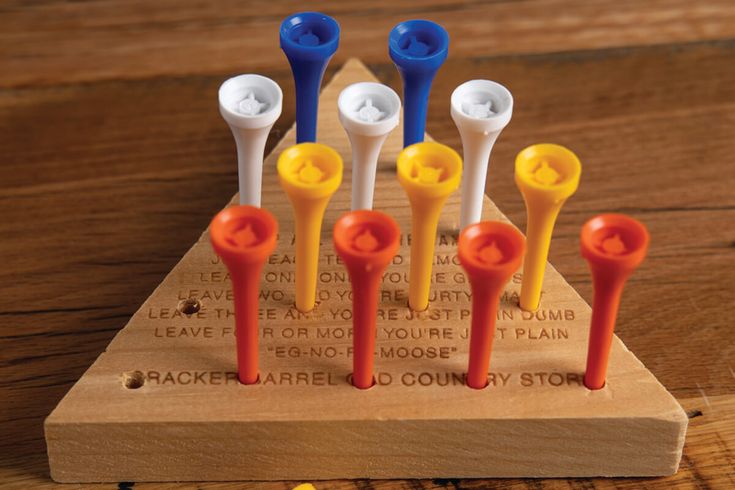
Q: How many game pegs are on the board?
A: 12